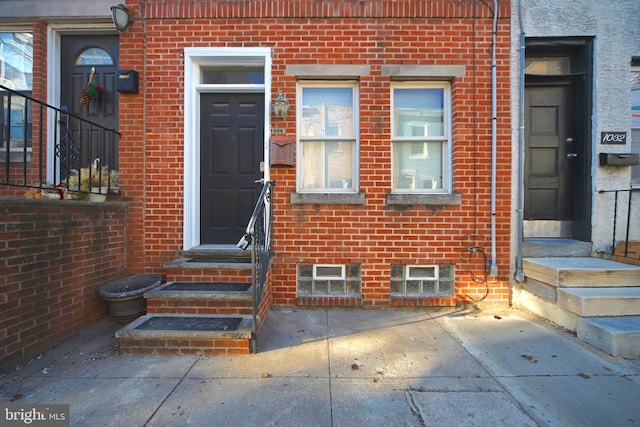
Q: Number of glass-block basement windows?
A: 2